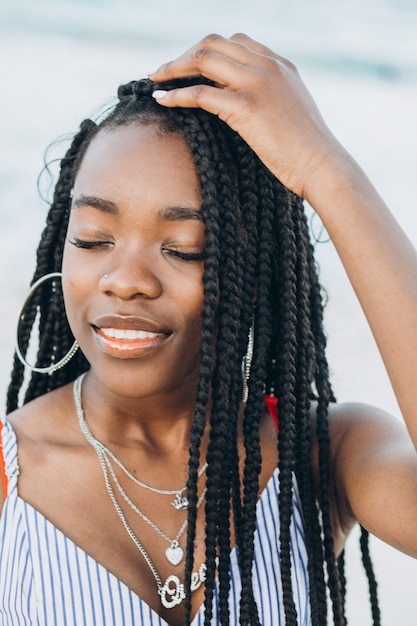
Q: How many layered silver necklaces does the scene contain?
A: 3